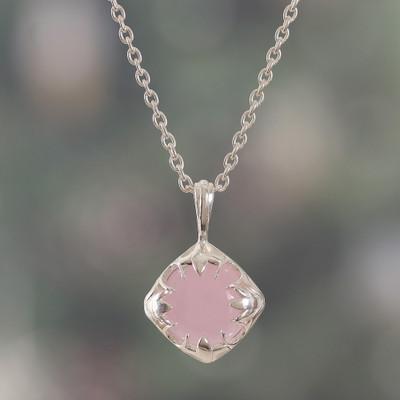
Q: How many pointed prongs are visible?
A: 12